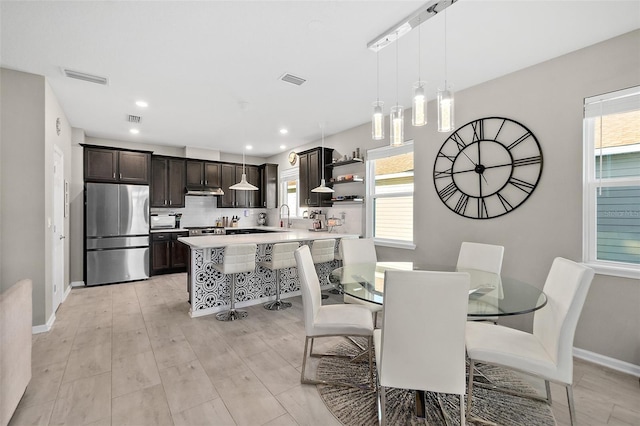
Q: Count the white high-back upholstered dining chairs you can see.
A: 5